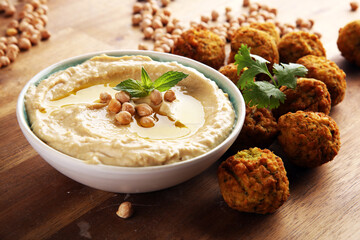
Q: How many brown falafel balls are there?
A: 11